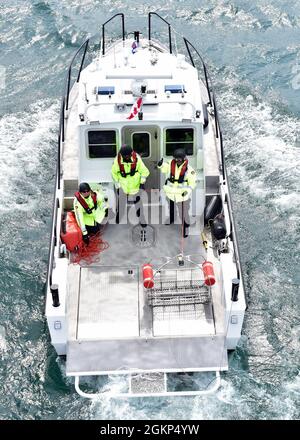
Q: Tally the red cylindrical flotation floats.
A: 2